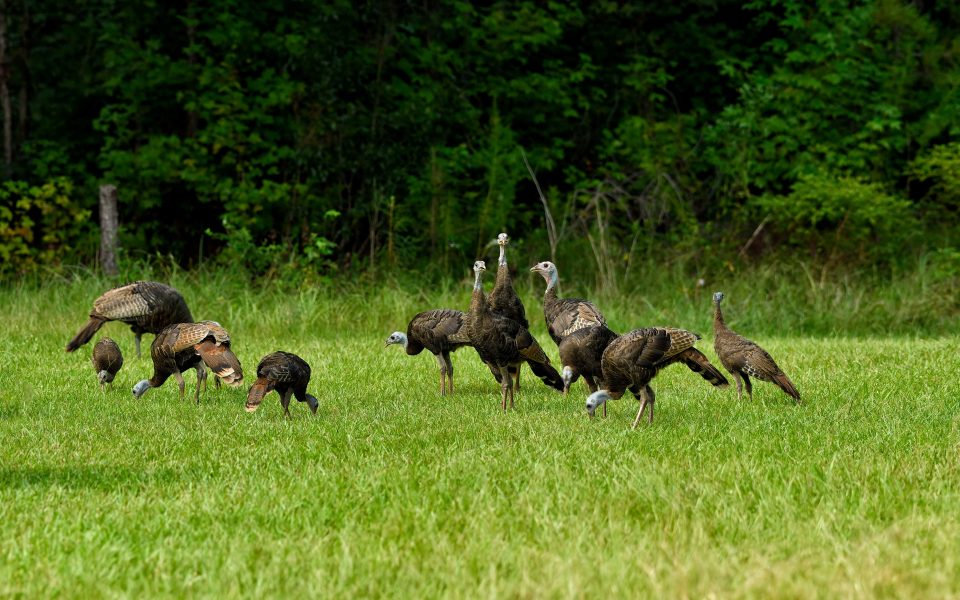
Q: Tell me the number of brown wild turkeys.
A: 11